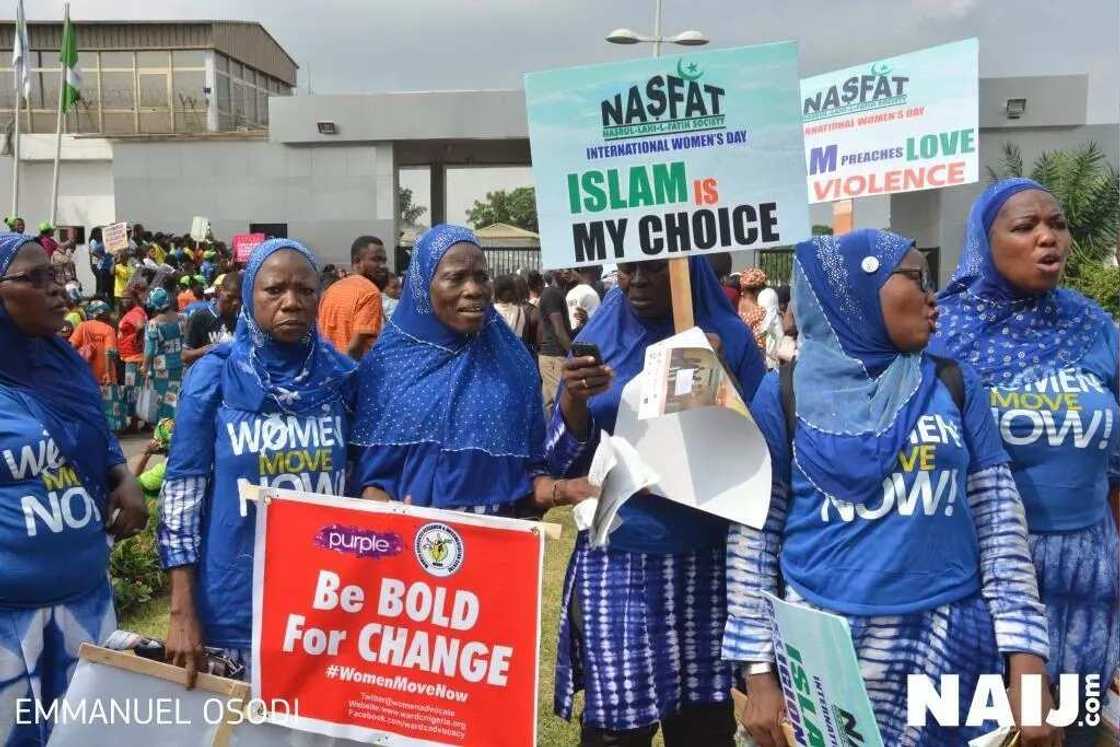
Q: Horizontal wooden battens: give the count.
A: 2